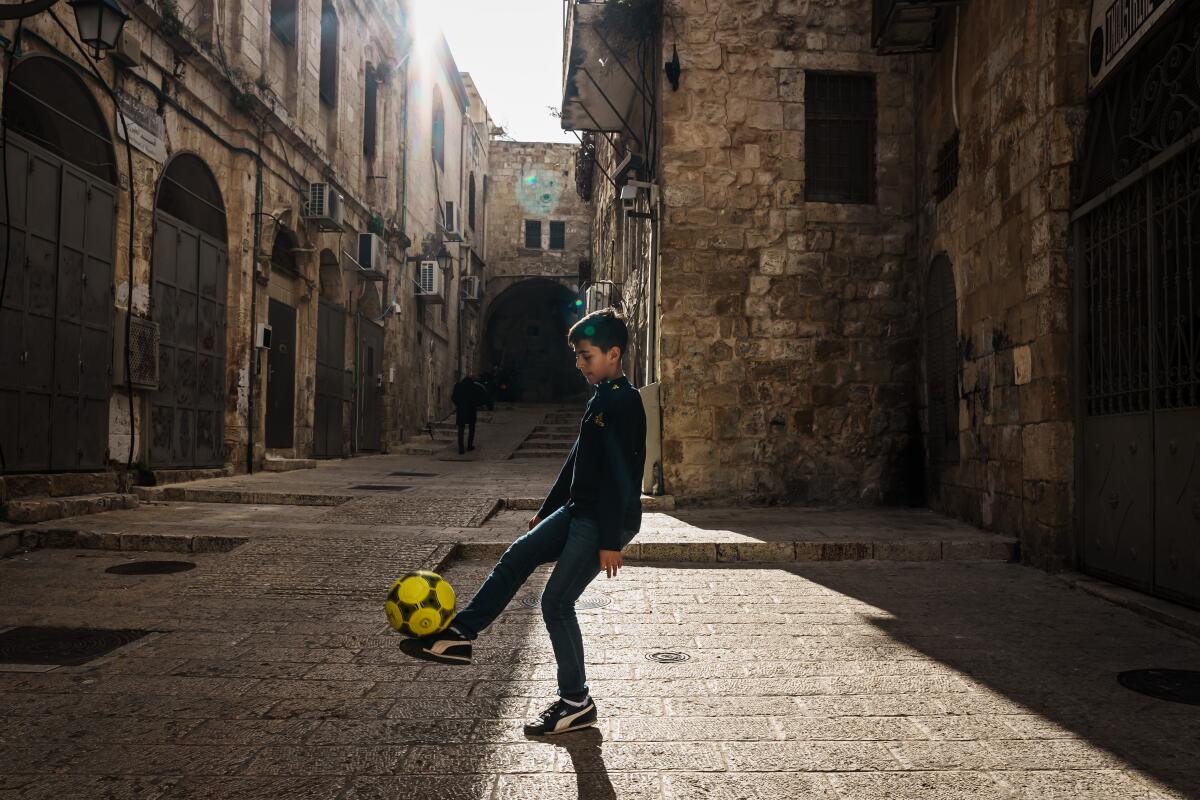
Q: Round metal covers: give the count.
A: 4